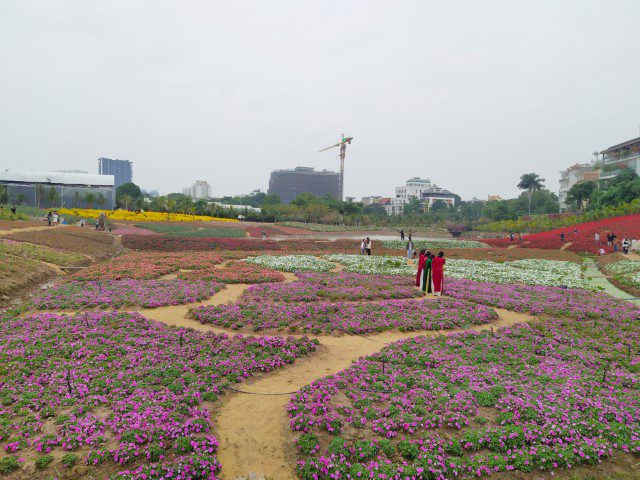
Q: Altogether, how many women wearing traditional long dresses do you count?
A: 3